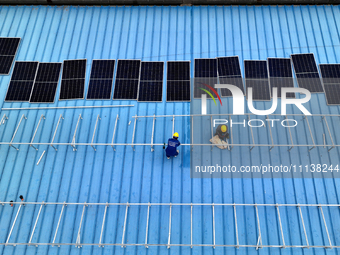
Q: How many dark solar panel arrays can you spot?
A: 14